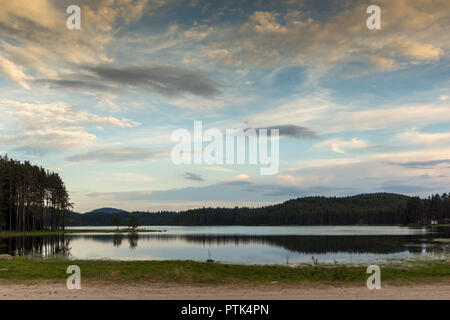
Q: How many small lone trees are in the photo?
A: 2